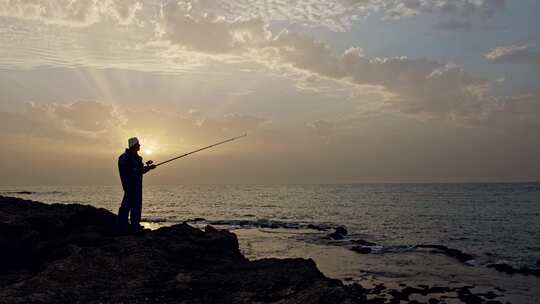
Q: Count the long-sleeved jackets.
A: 1